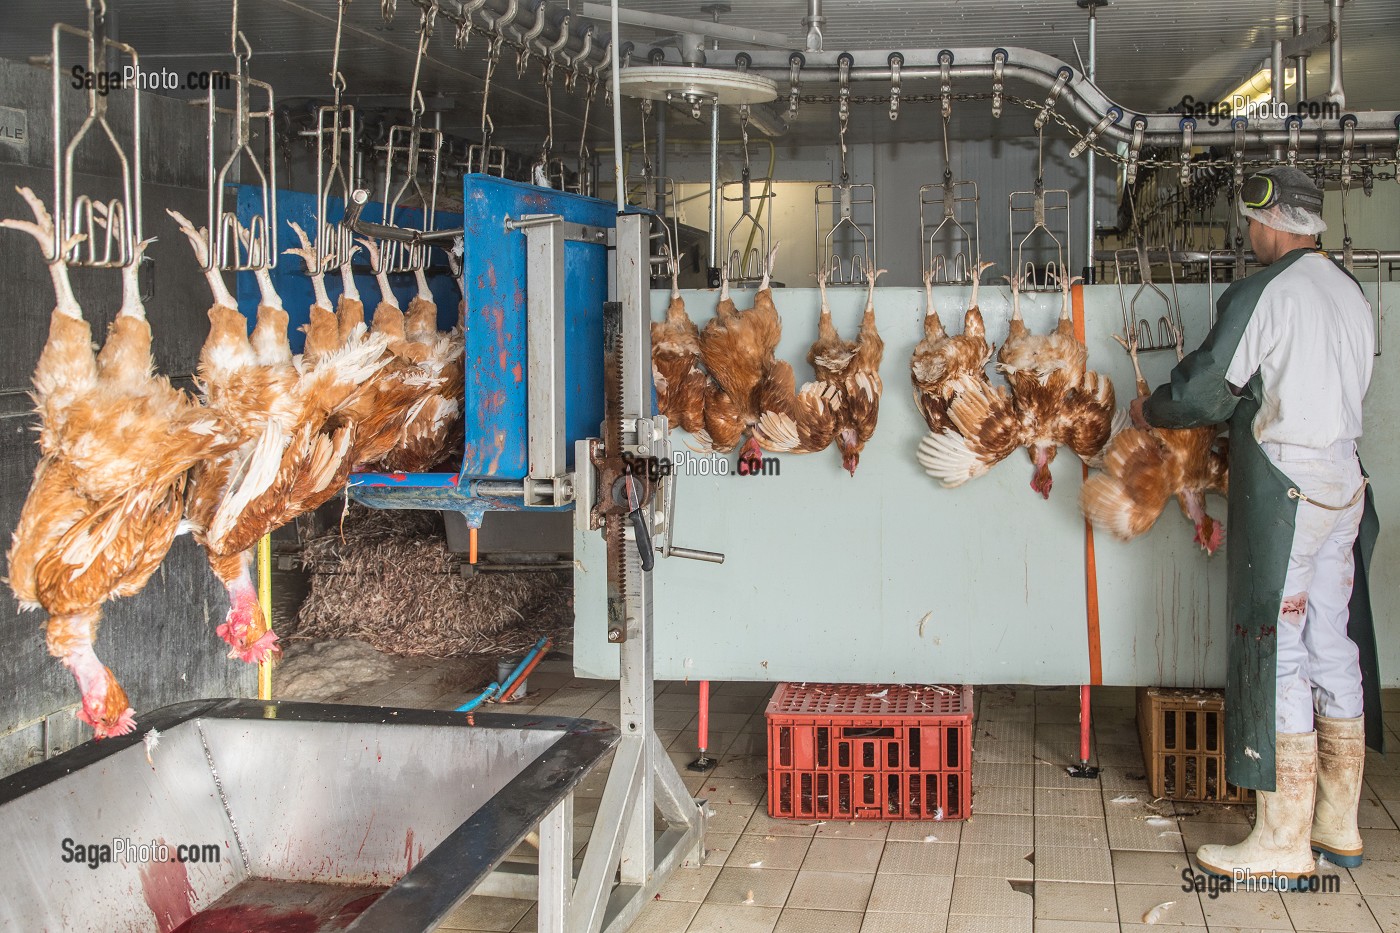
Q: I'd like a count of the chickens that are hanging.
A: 11